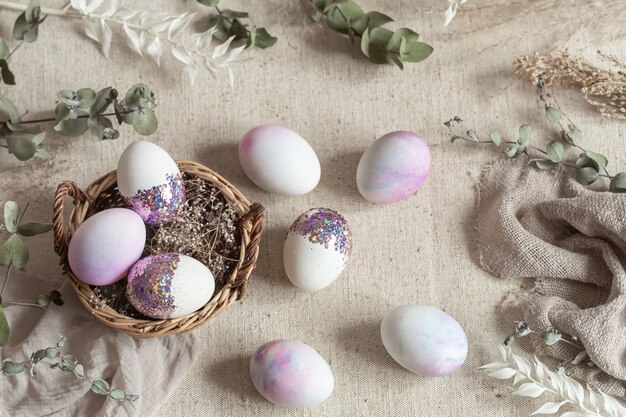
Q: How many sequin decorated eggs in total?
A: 3